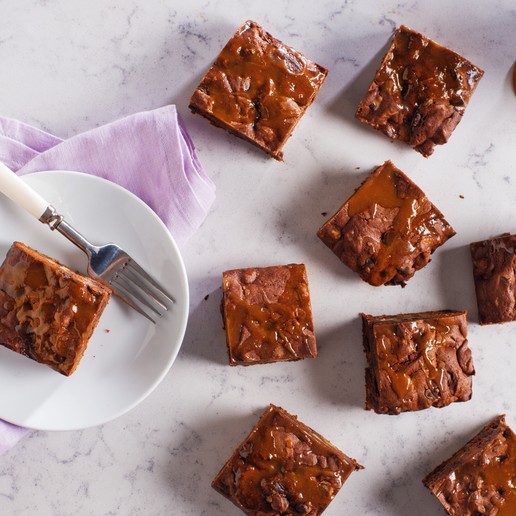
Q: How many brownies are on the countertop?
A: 8